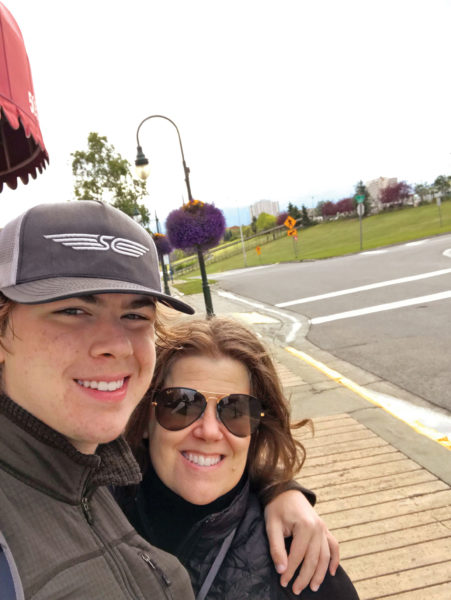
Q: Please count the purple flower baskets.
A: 2